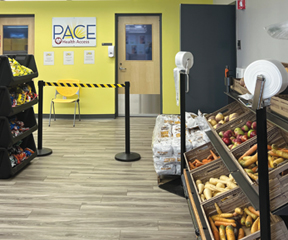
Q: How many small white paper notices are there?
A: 3